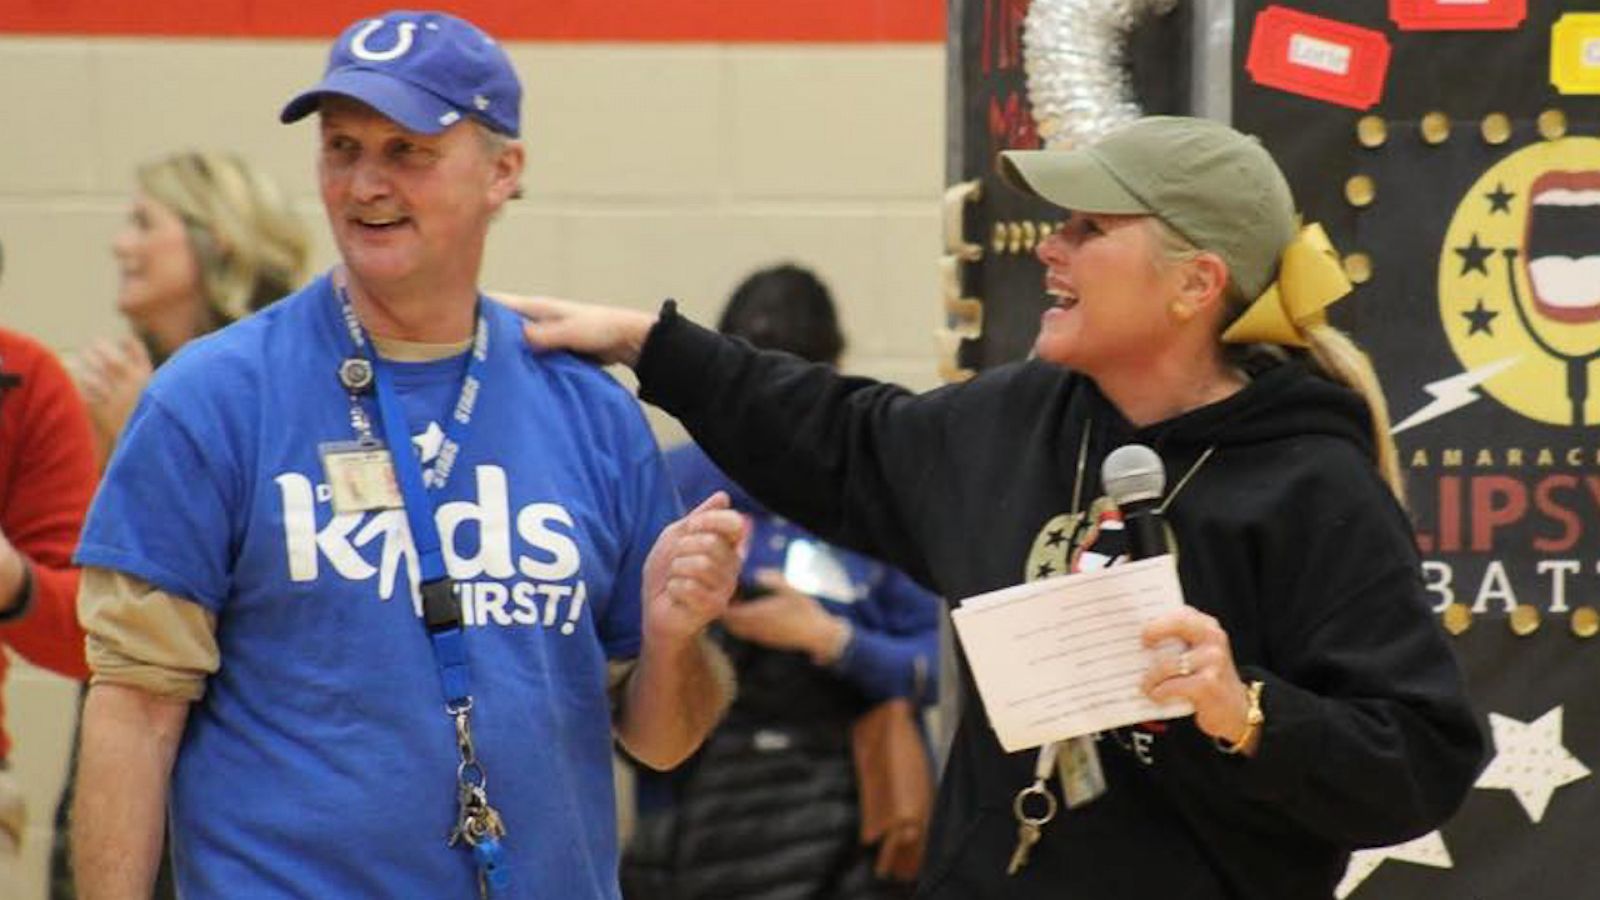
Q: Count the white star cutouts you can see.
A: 2